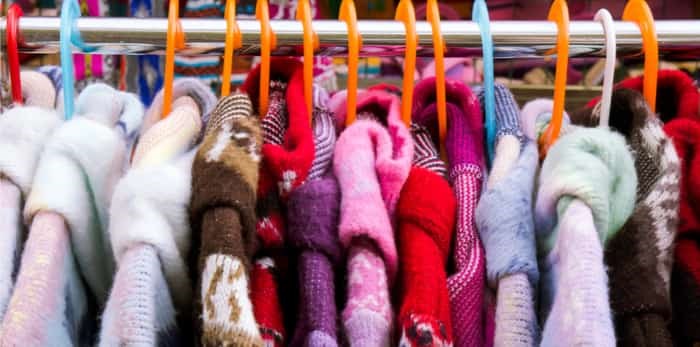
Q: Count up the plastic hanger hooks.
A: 13